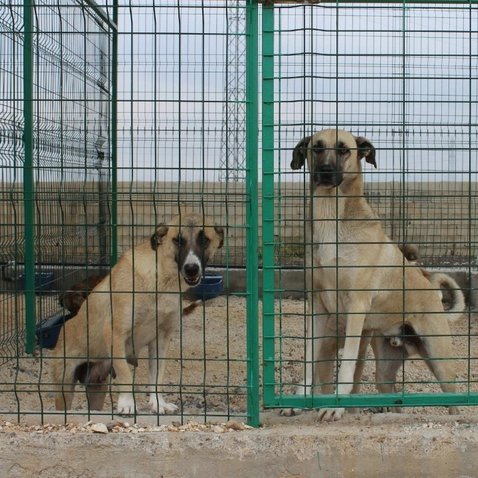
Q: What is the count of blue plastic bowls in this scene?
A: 3